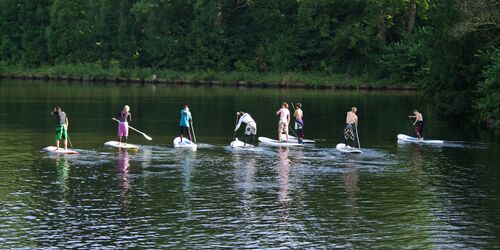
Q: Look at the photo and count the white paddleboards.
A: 8